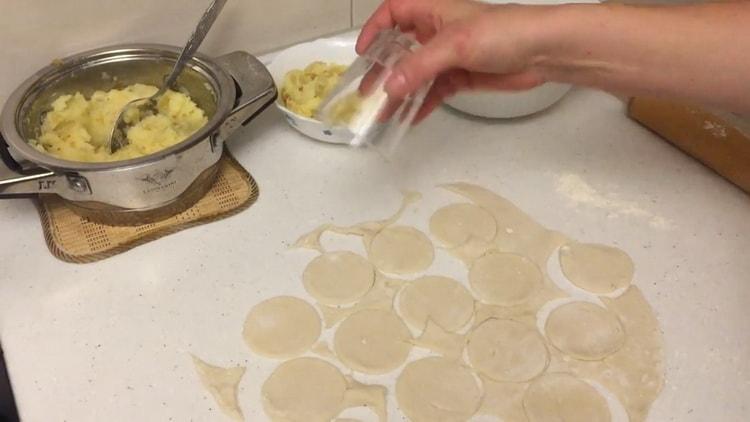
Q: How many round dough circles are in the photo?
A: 13